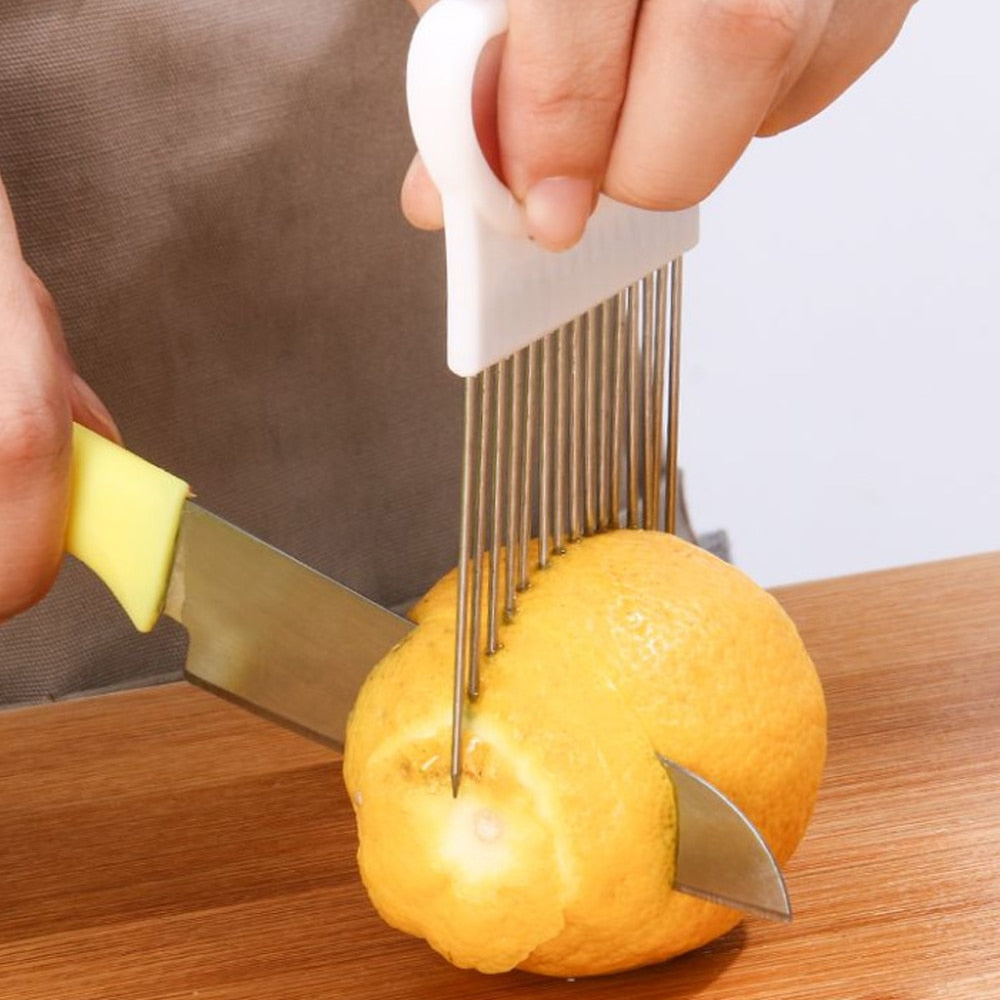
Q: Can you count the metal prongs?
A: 15